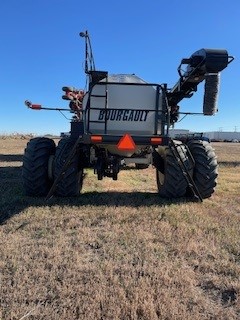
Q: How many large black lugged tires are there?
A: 4